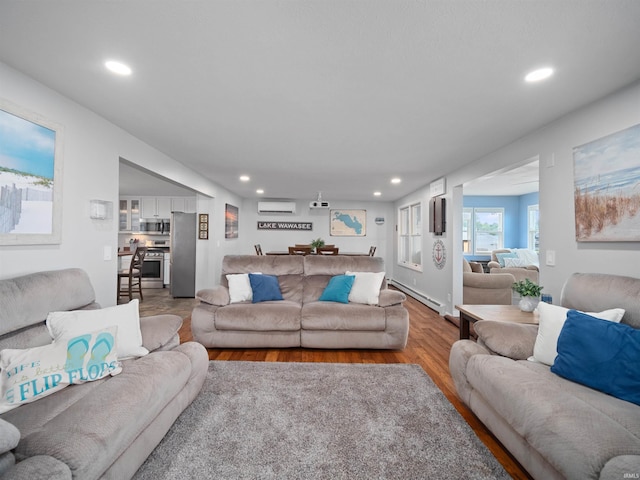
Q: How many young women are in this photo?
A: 0